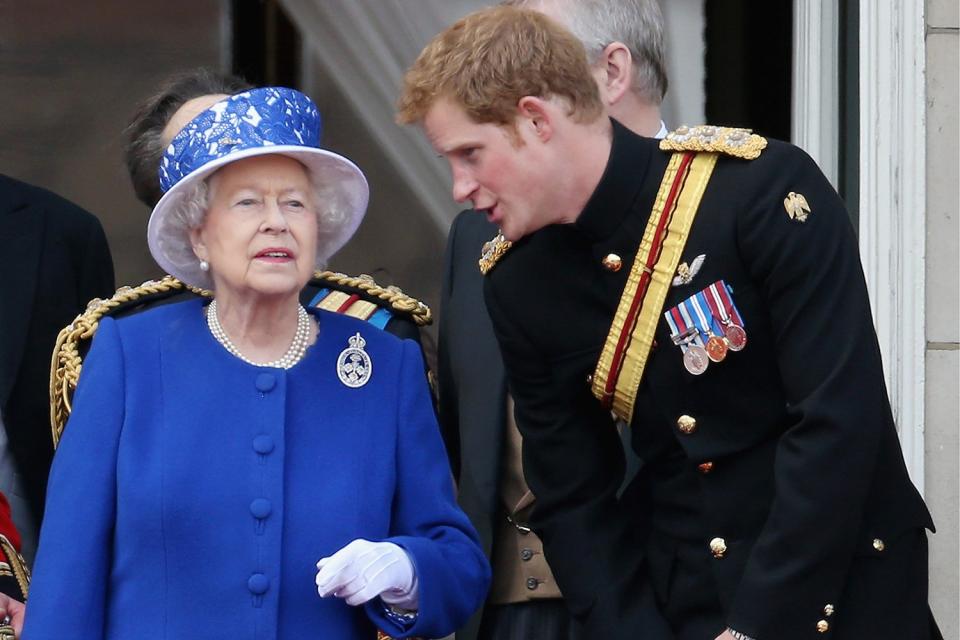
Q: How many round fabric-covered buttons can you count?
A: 4